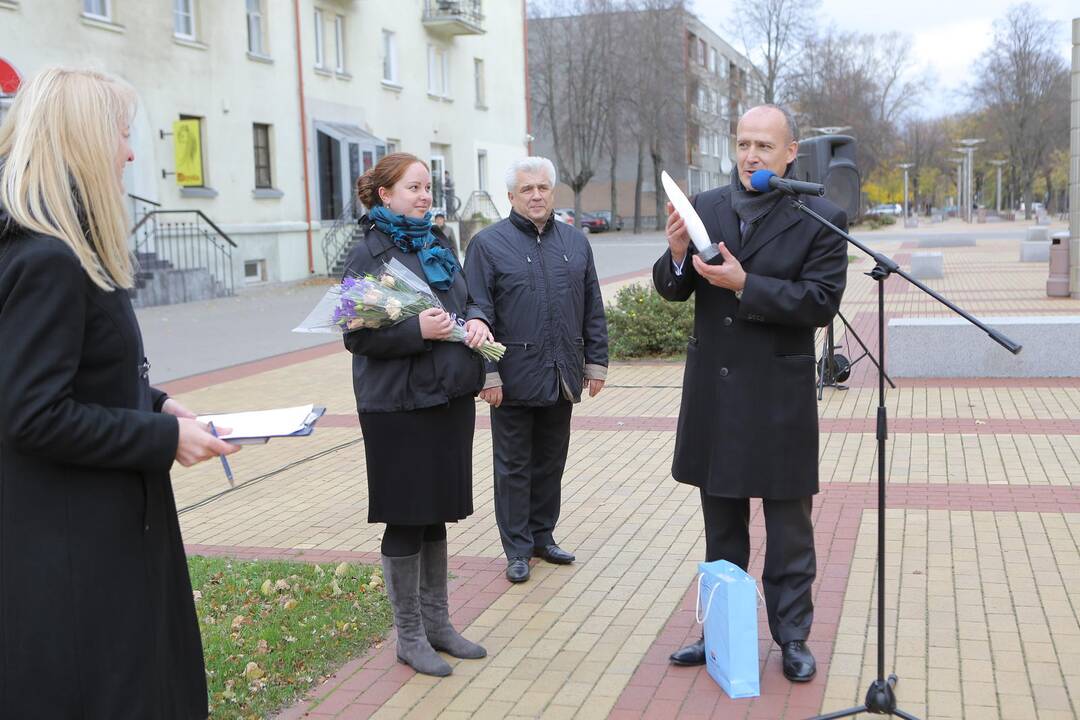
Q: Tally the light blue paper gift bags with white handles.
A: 1